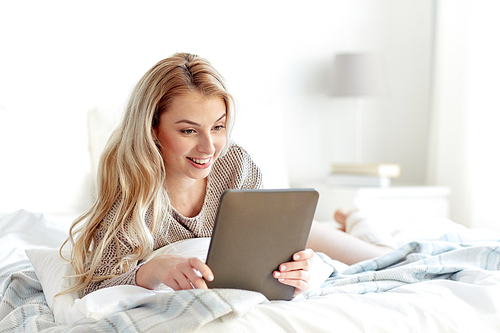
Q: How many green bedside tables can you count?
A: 0